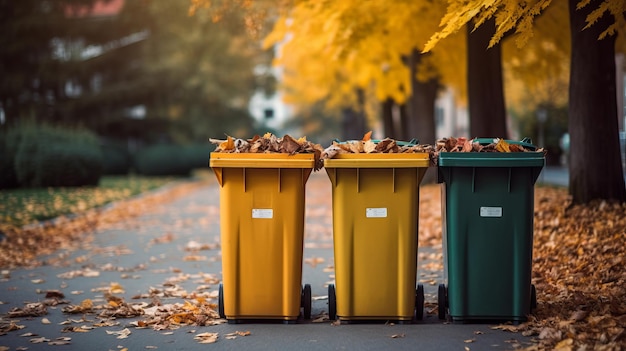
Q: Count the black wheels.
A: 6